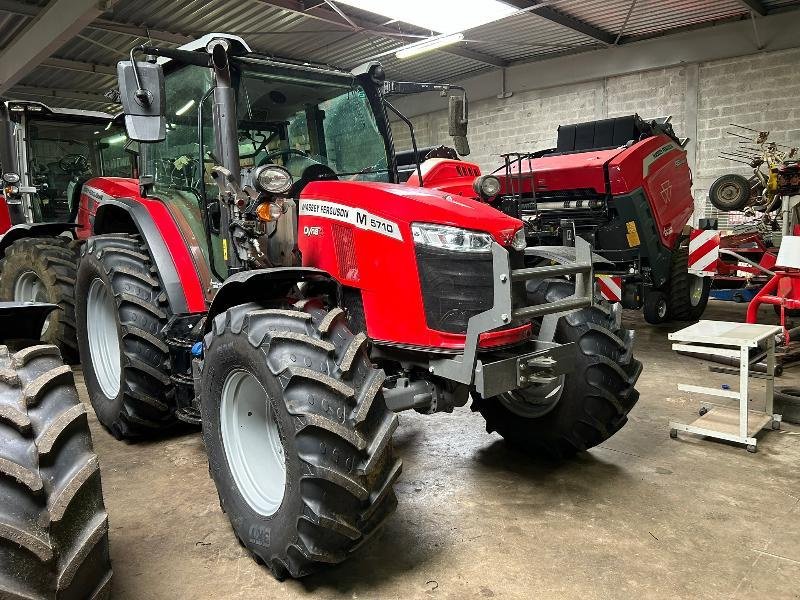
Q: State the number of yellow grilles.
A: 0